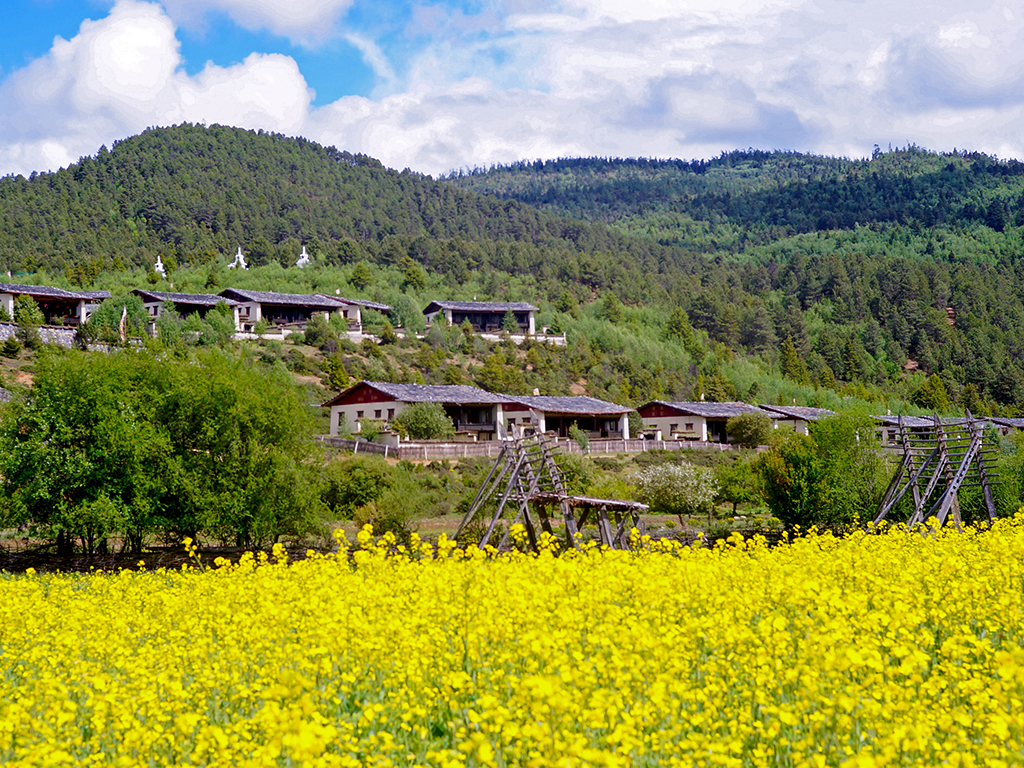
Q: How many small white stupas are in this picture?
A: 3